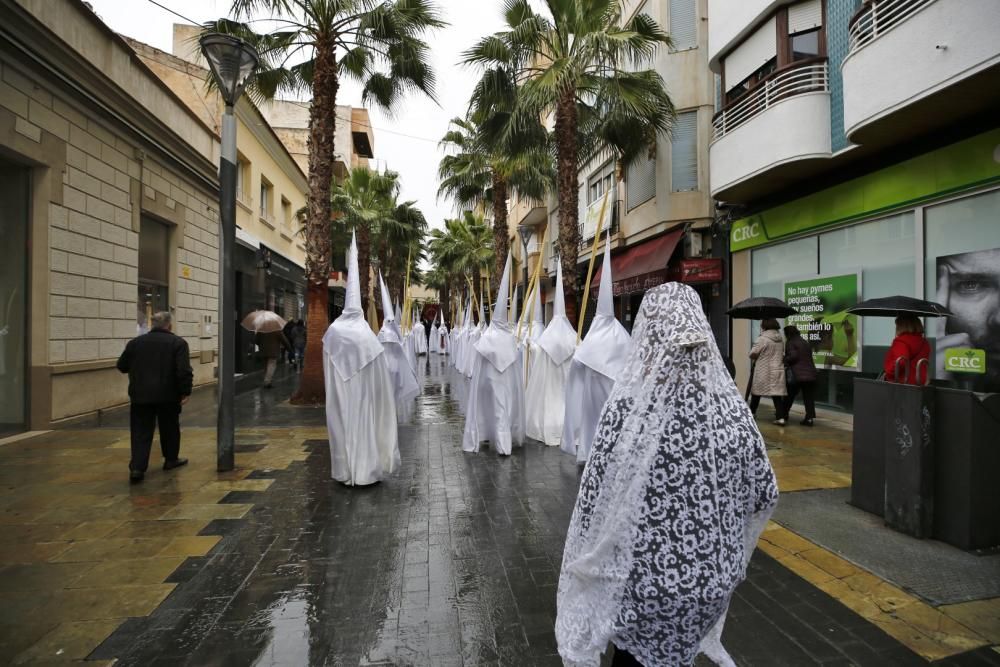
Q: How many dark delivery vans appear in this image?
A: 0